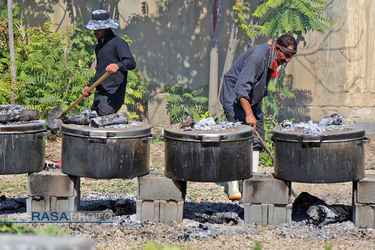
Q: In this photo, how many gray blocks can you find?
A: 11